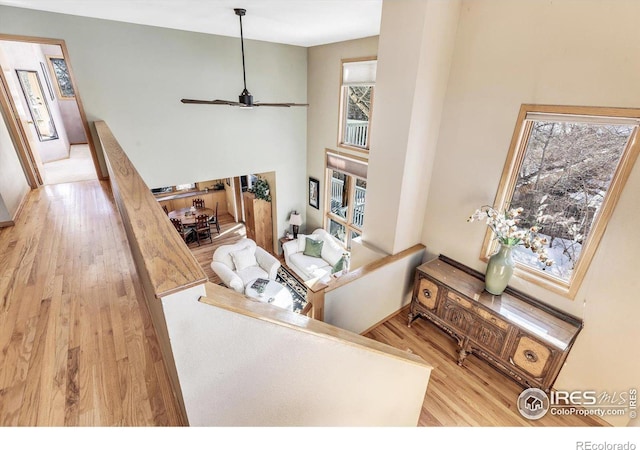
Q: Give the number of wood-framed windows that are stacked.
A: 2